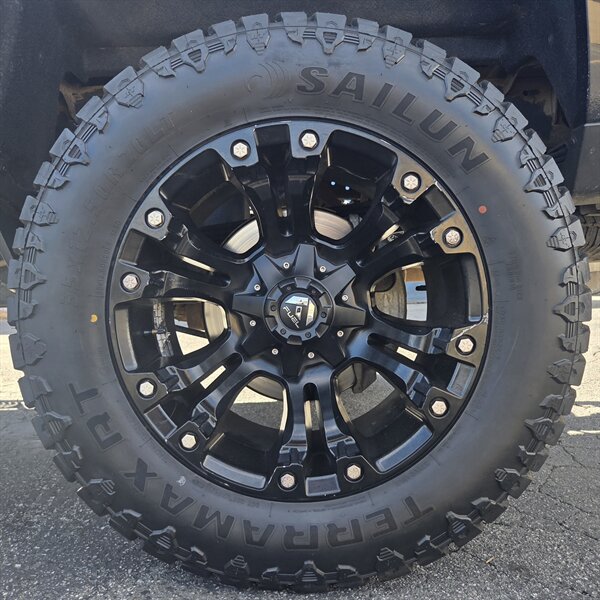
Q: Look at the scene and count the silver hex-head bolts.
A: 12